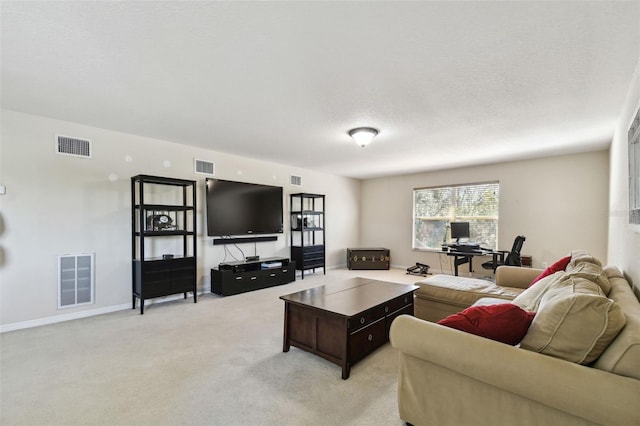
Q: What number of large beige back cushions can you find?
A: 3